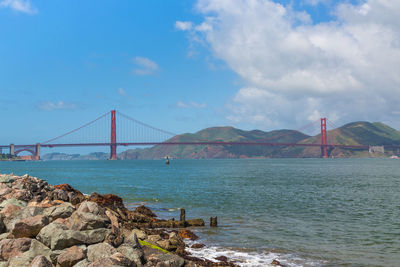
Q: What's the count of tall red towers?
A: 2